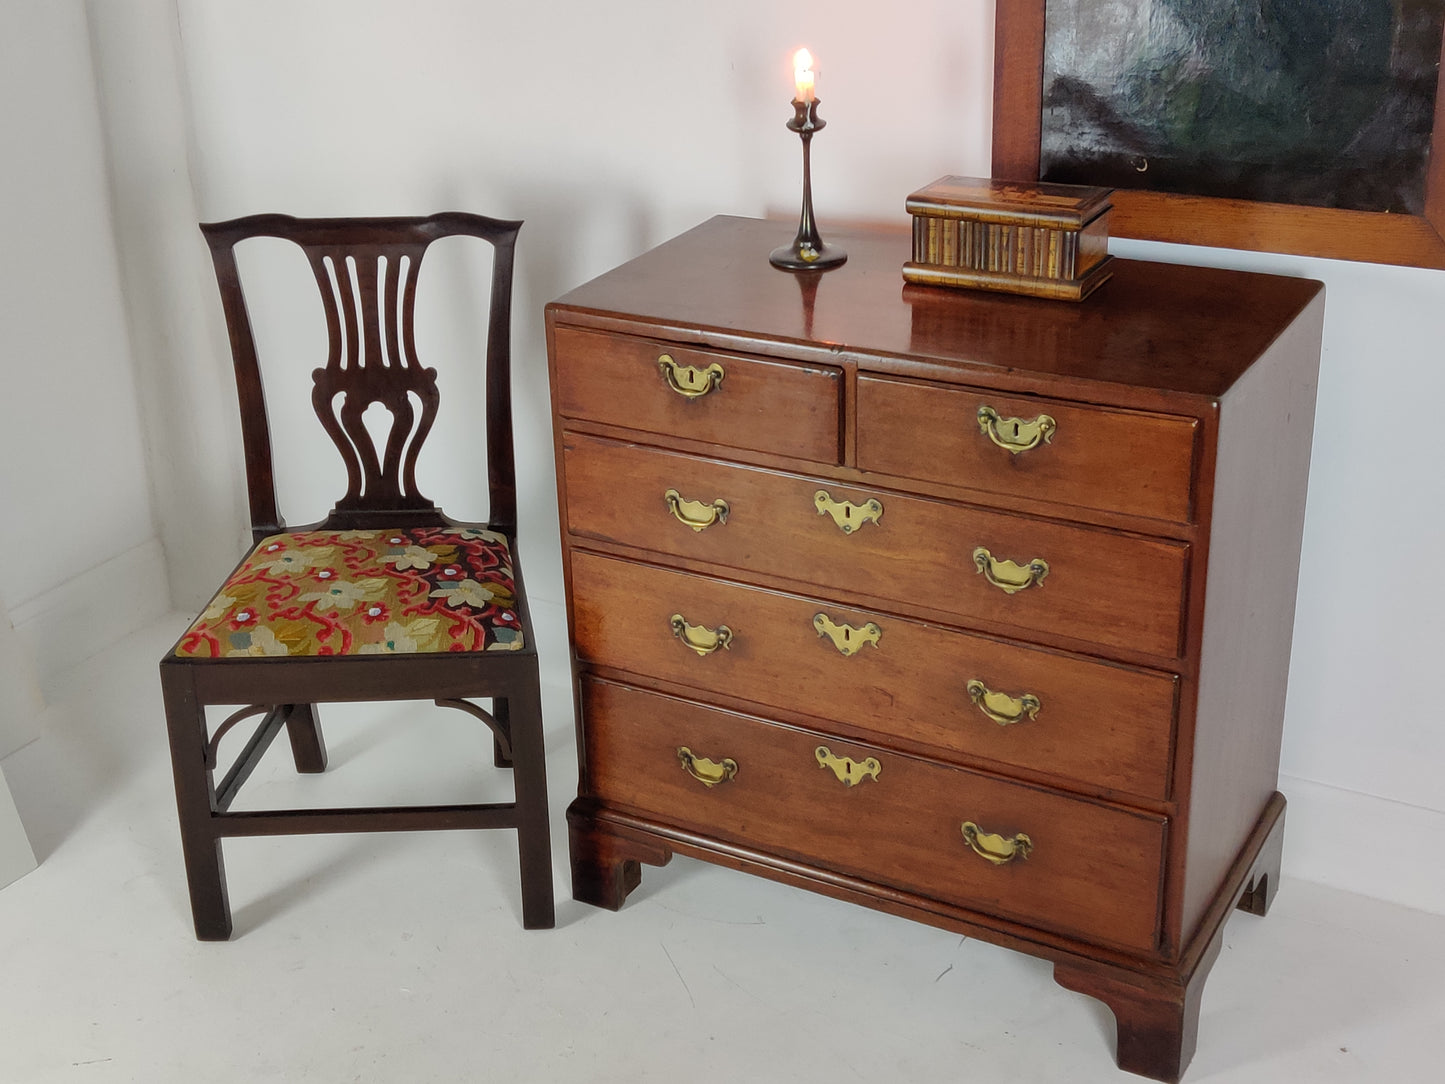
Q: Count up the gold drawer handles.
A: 8